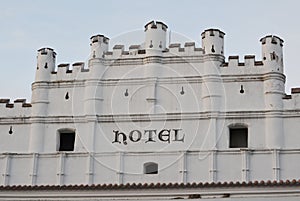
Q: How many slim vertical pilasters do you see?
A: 9